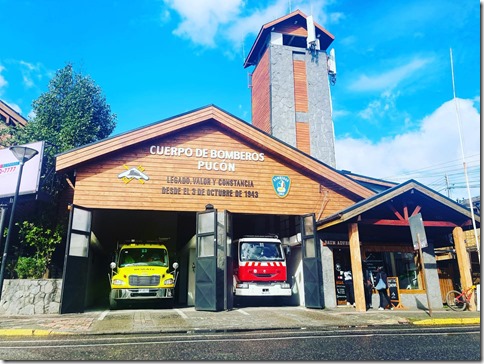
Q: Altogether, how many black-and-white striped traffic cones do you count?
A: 0